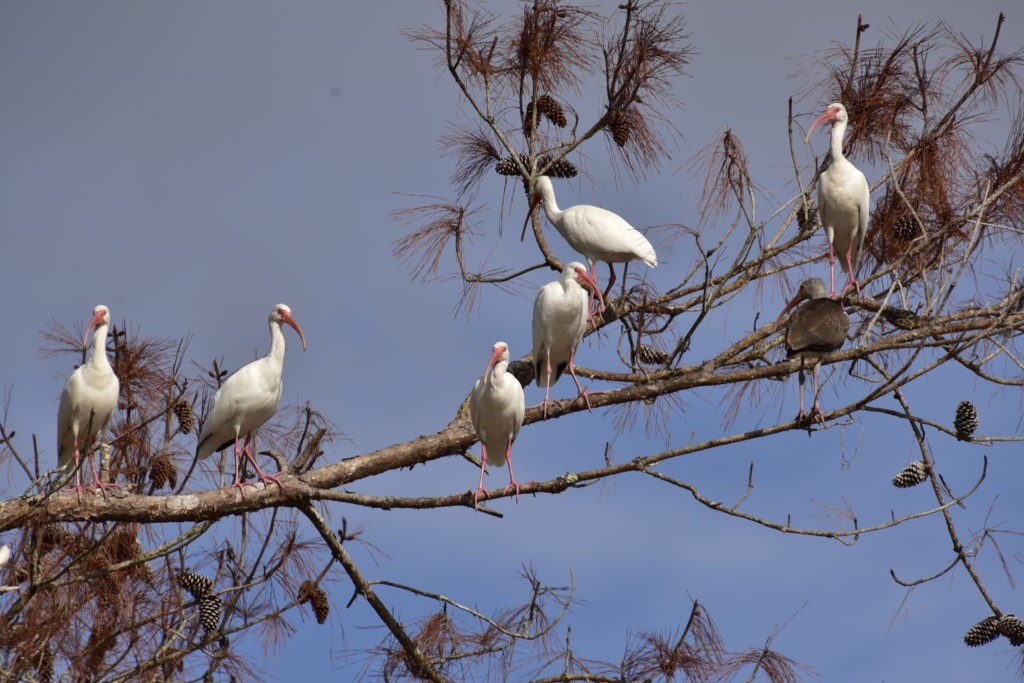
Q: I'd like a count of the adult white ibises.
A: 6